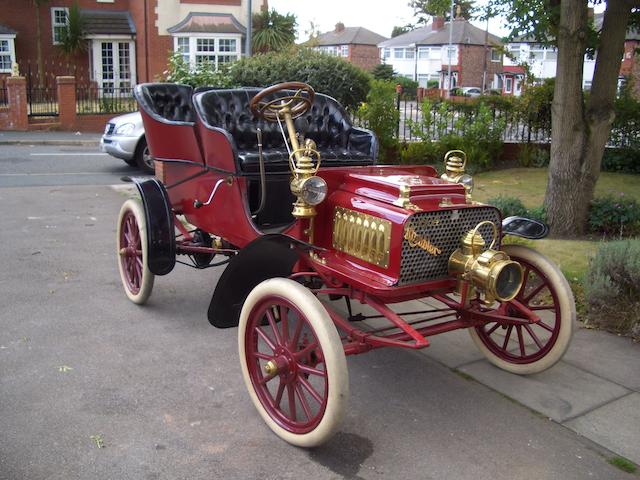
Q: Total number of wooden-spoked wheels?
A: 3